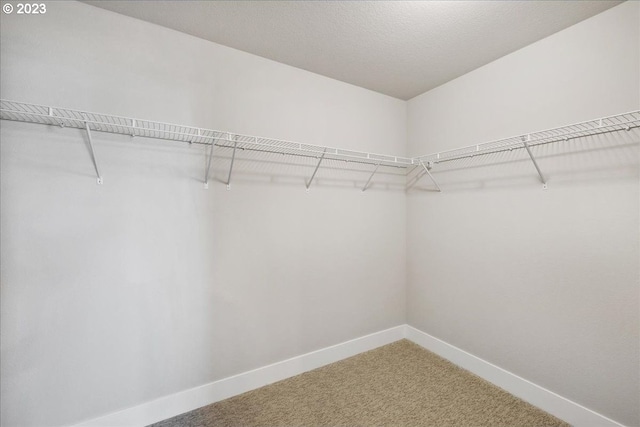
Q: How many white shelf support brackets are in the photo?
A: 7